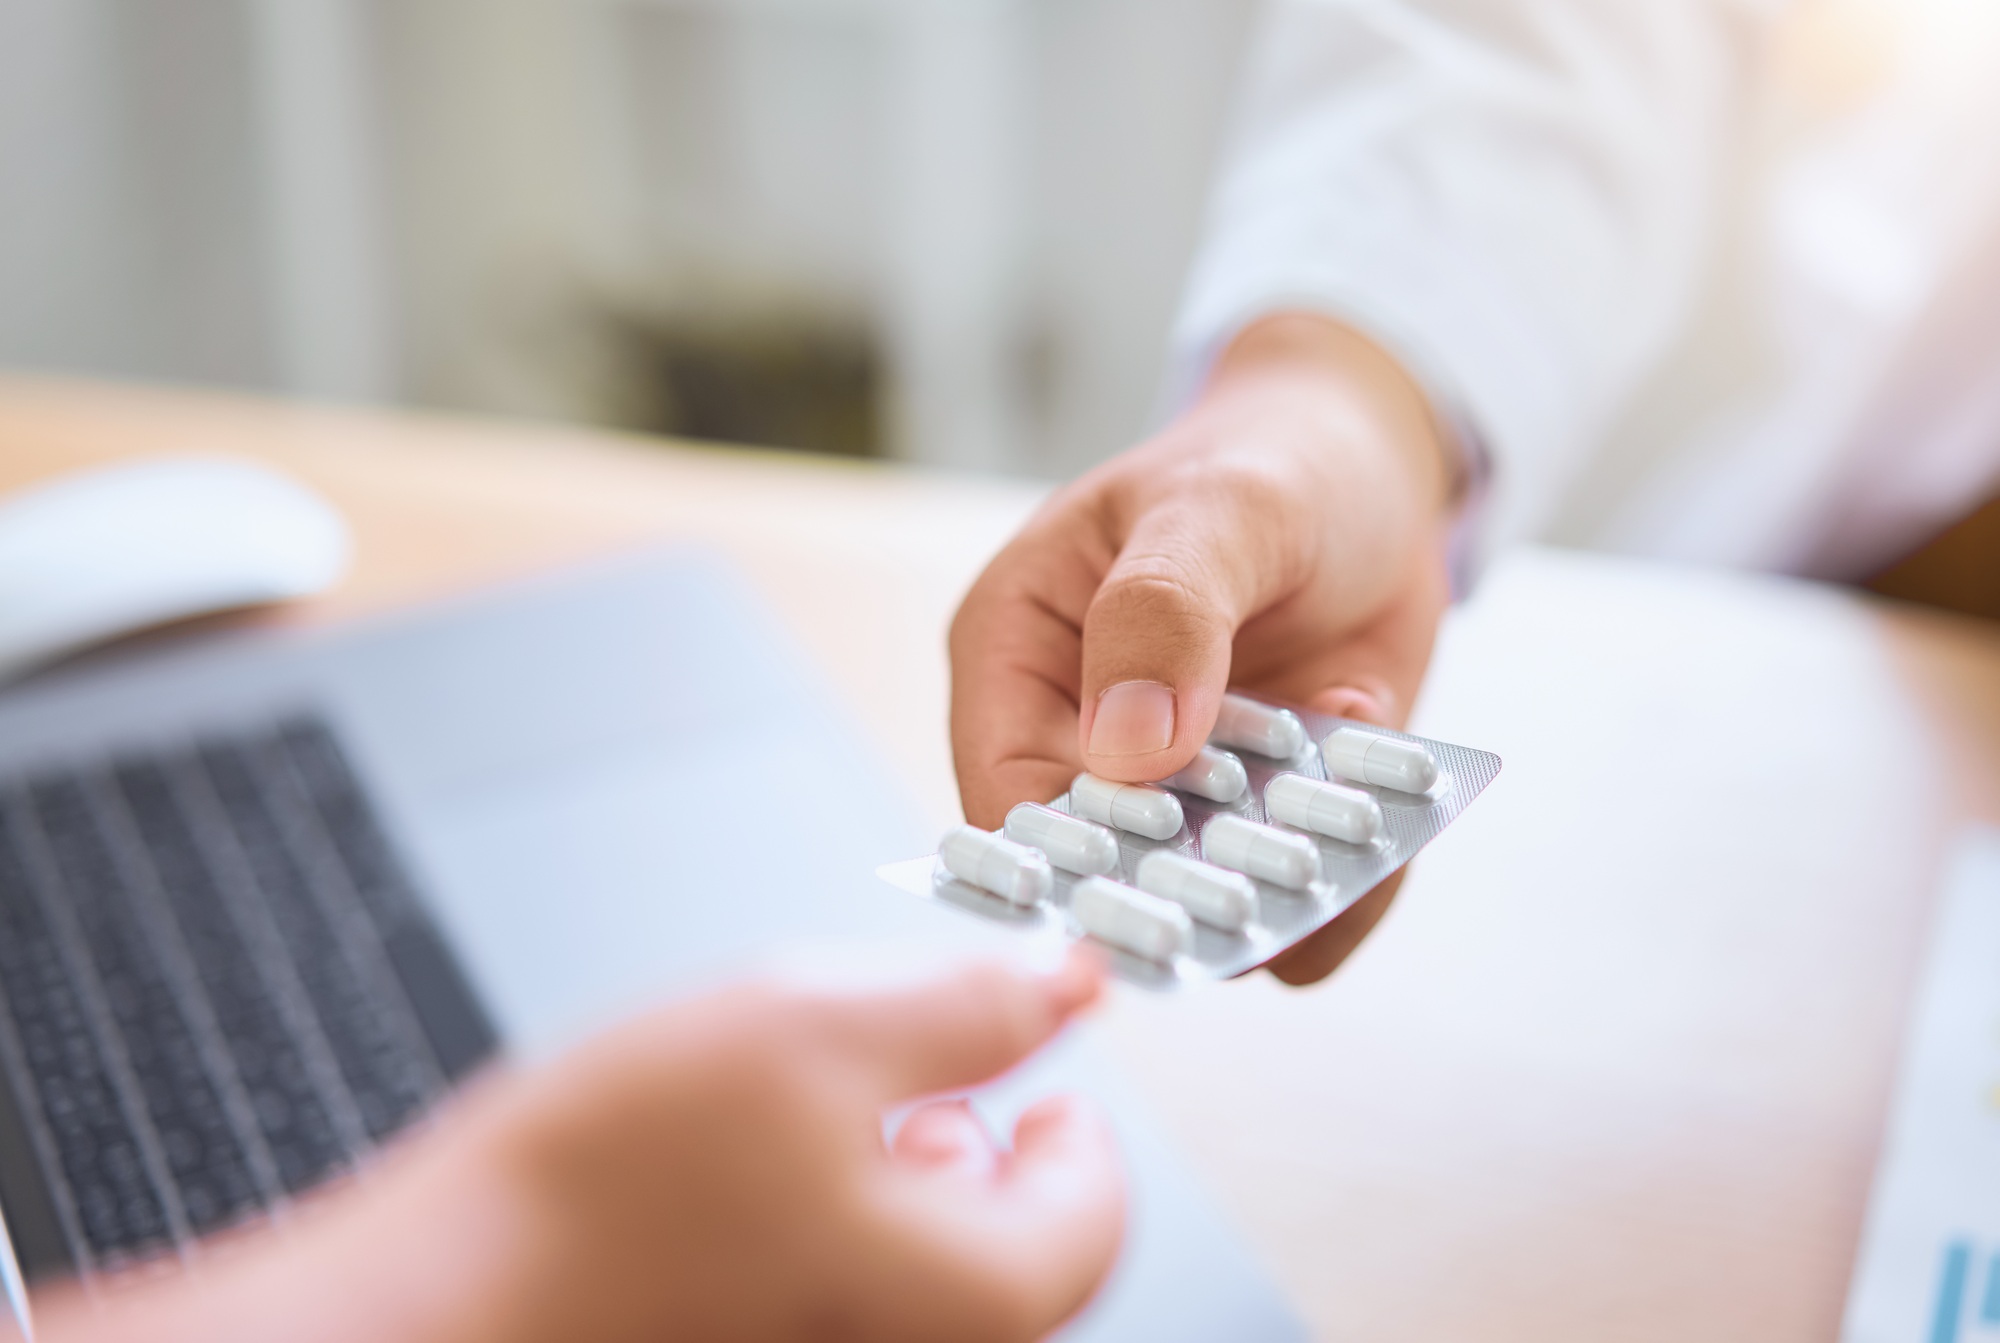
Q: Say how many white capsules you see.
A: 10